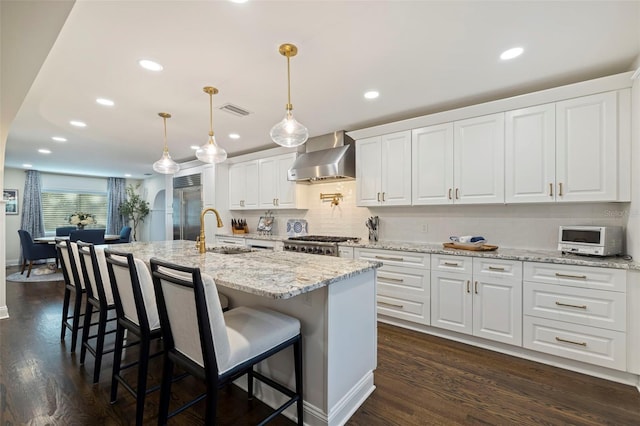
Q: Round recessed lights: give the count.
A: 12